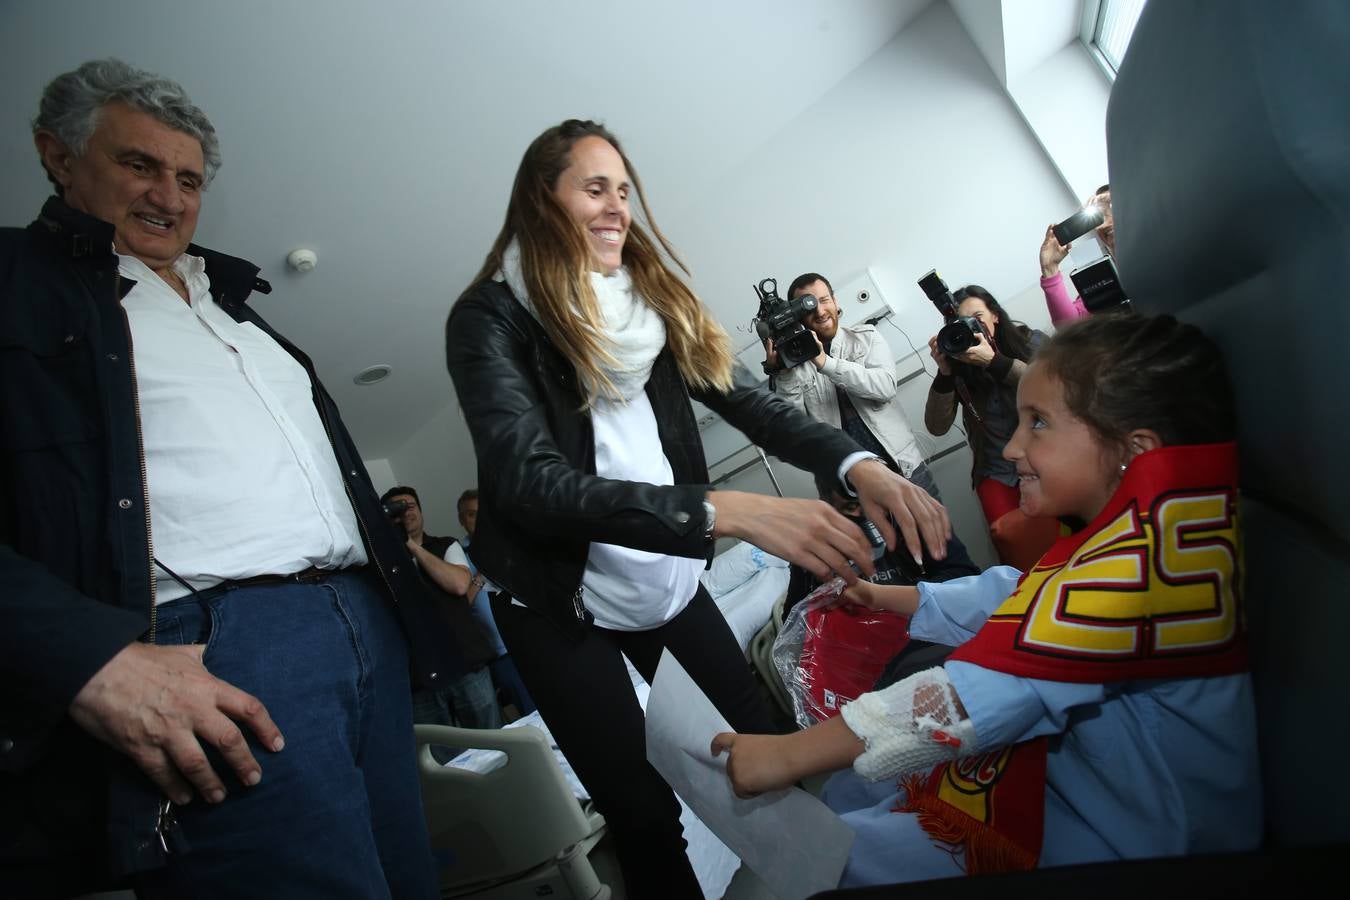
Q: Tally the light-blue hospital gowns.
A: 1